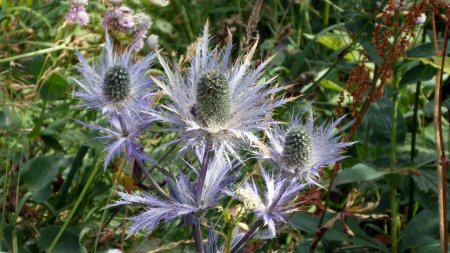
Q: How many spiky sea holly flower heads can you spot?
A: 3